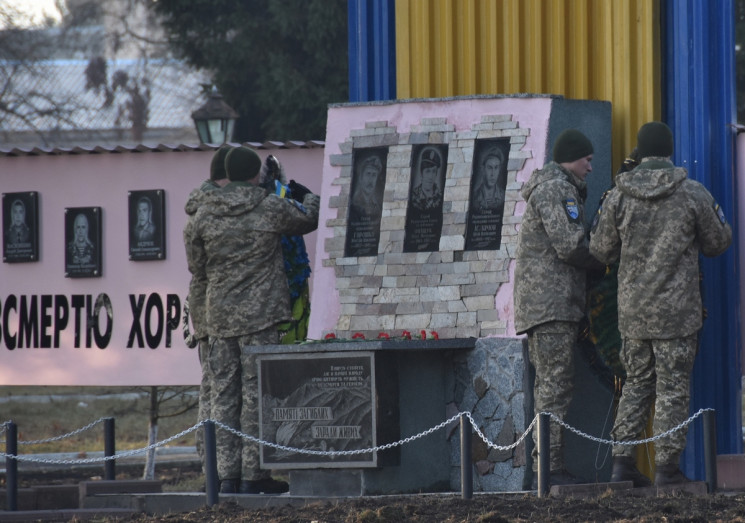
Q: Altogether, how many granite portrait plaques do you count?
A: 6